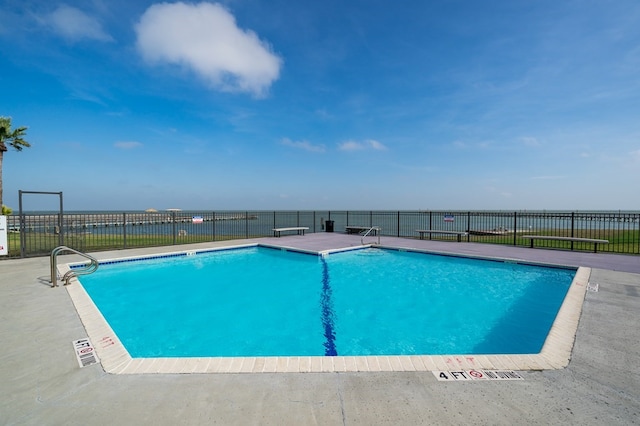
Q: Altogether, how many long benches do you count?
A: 4